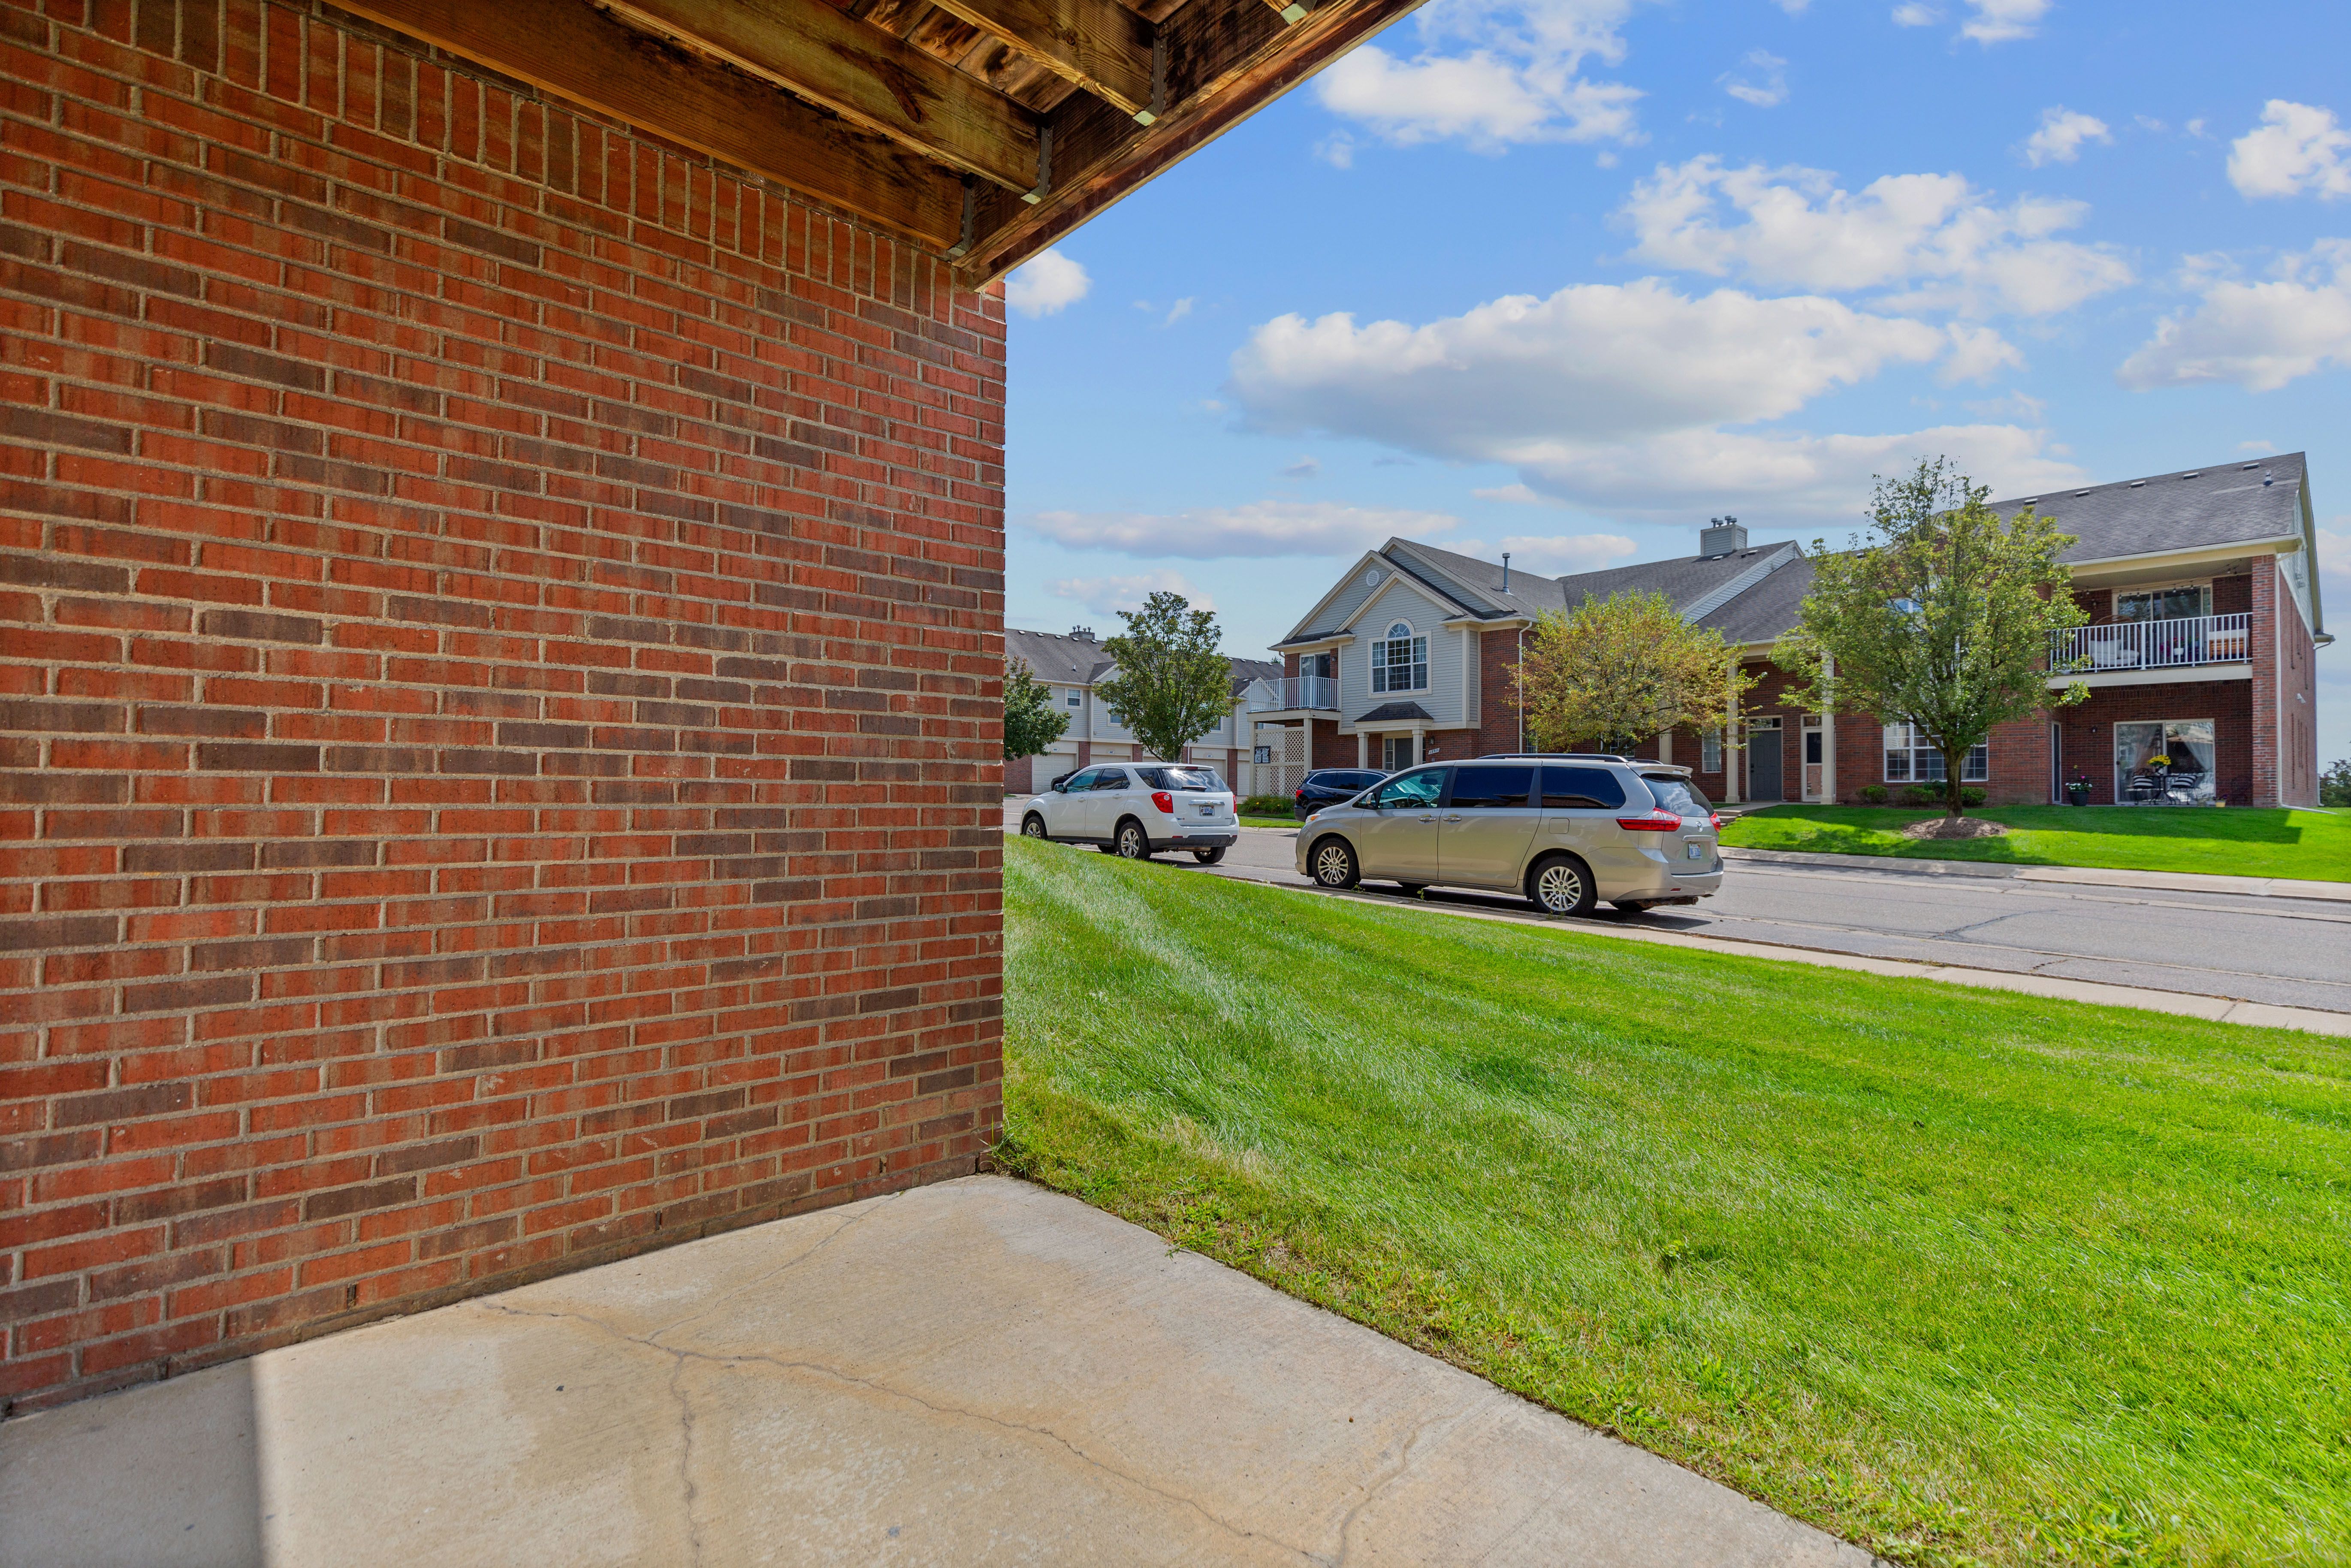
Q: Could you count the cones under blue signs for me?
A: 0